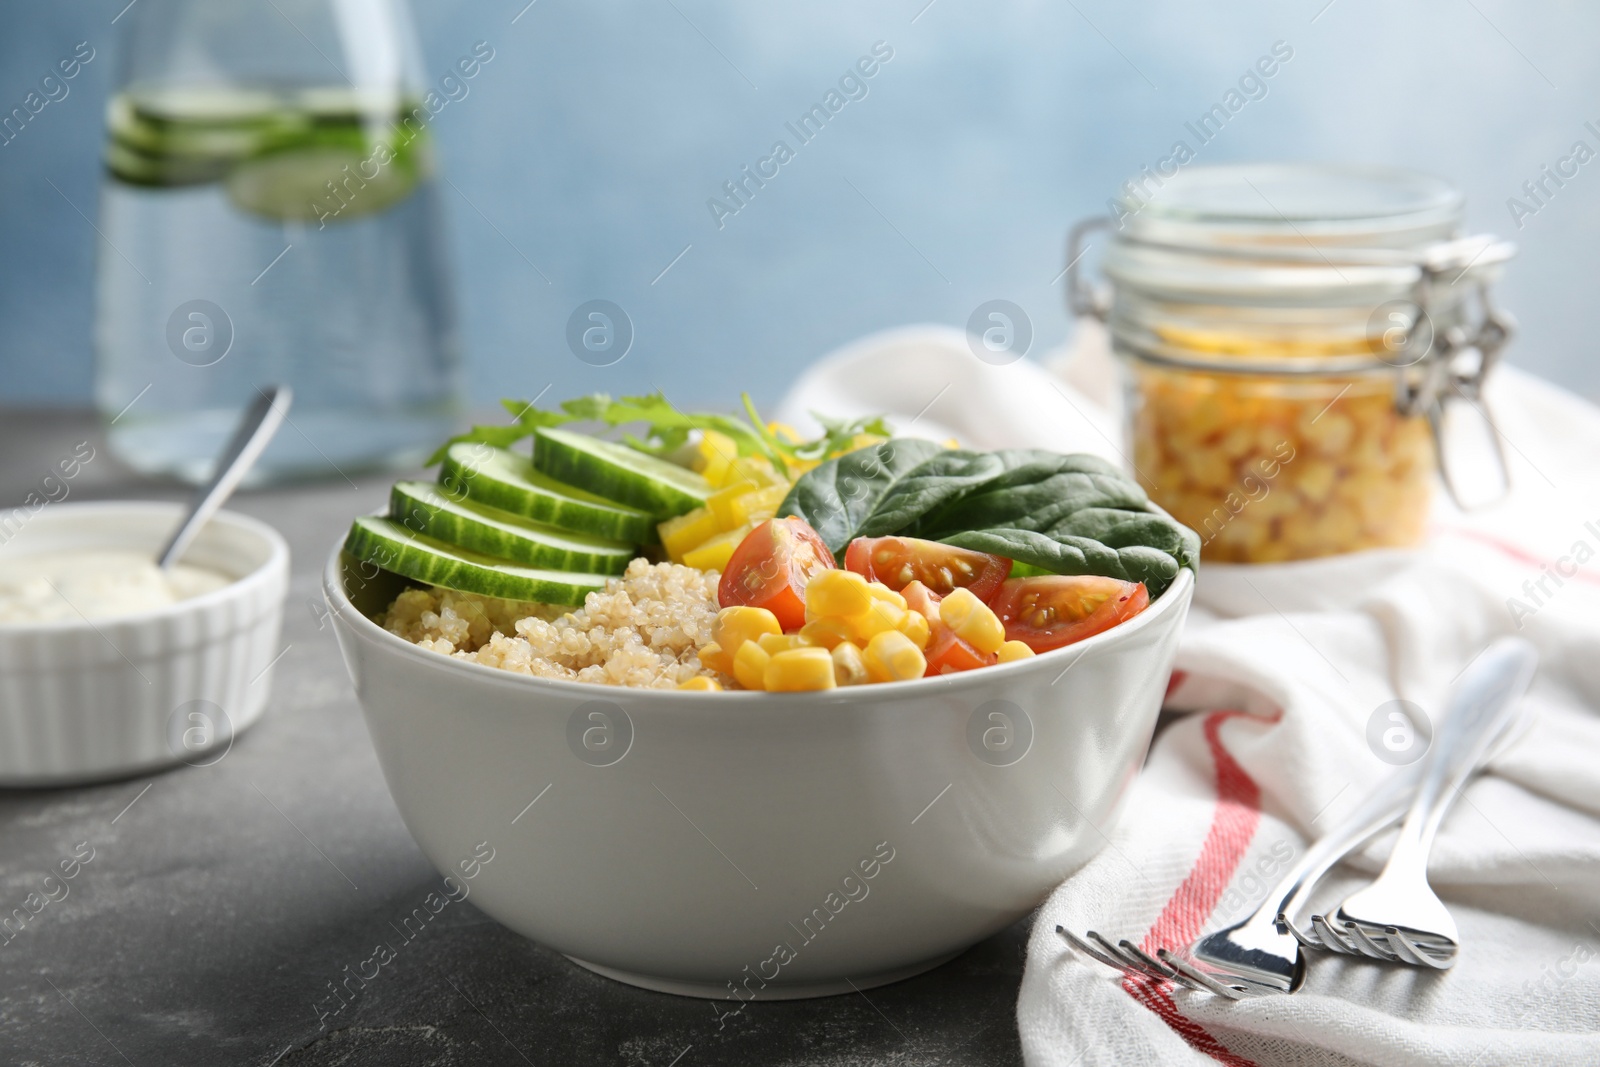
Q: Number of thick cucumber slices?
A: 4